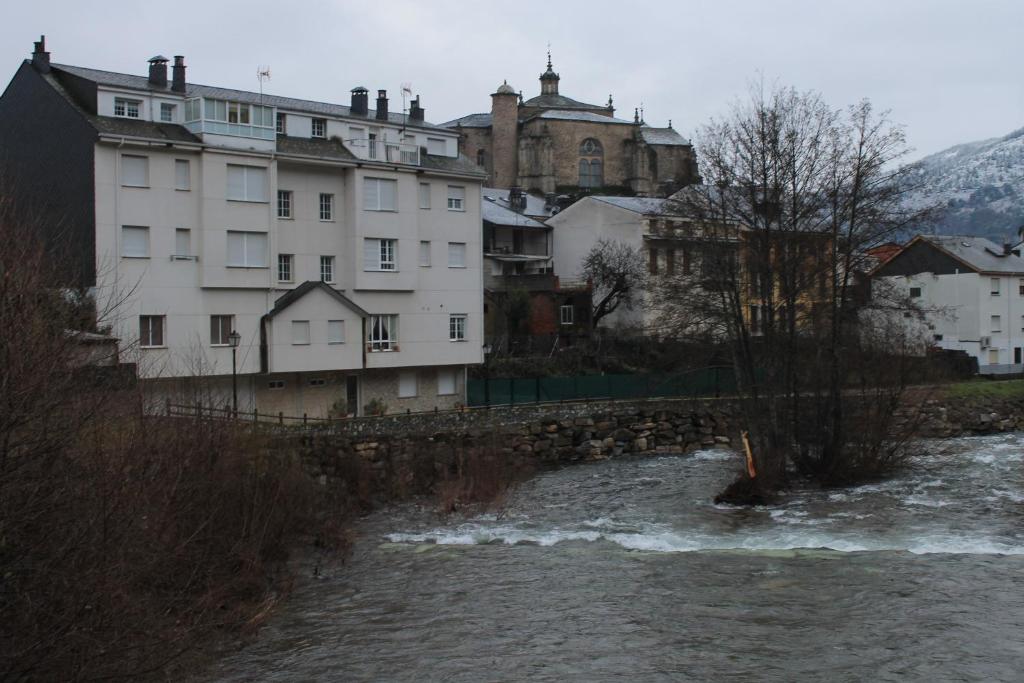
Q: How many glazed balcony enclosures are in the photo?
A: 1